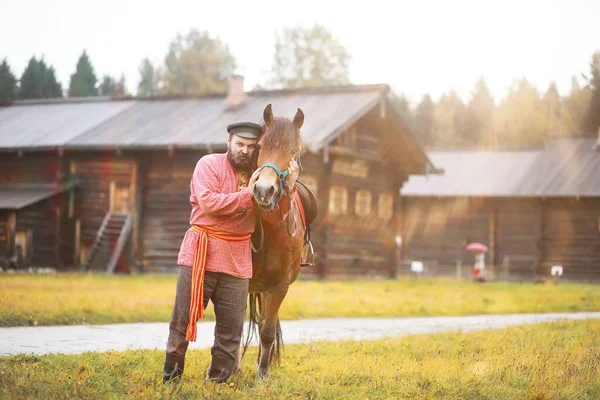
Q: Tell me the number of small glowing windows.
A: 3